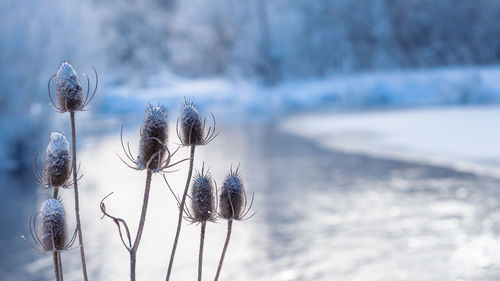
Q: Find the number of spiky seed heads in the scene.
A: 7